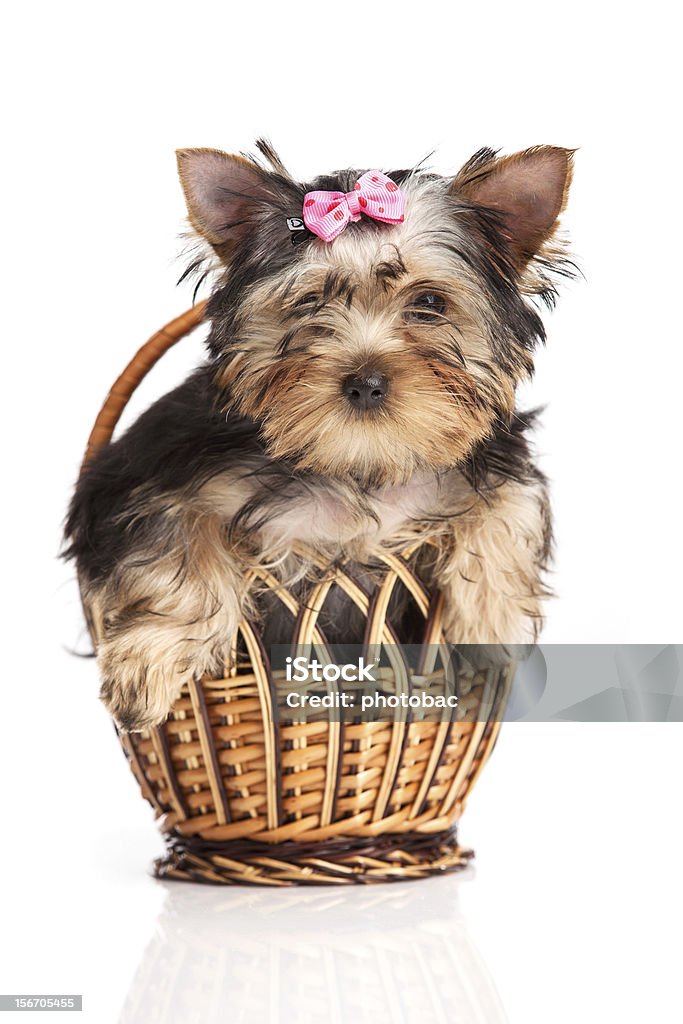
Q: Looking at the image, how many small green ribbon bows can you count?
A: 0